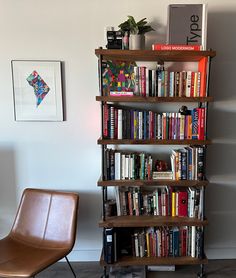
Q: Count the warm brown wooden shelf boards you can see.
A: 6